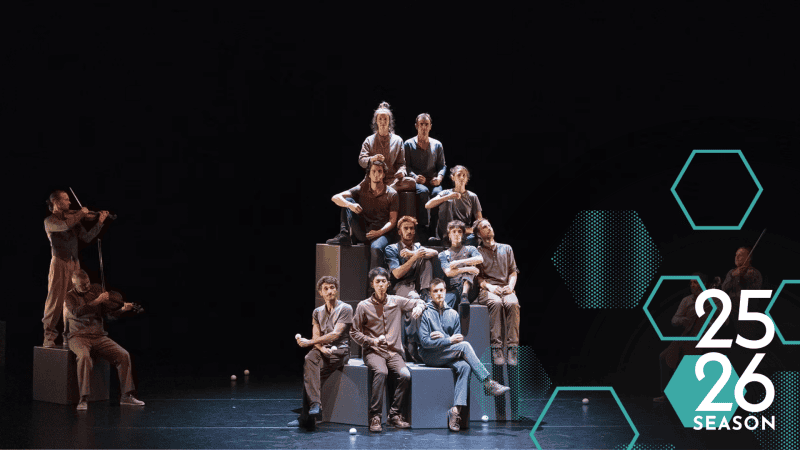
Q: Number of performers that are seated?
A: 12